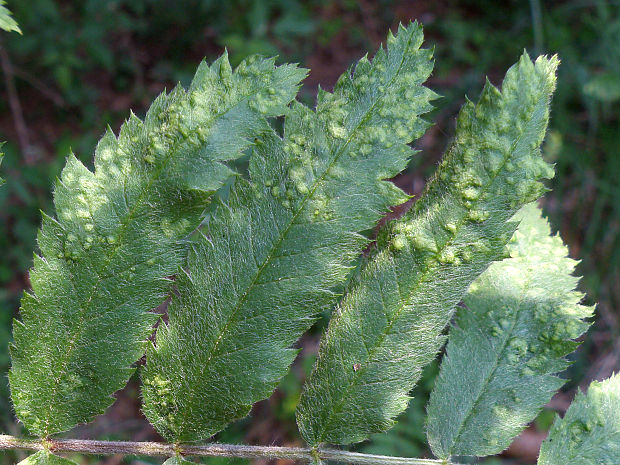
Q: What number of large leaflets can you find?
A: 4